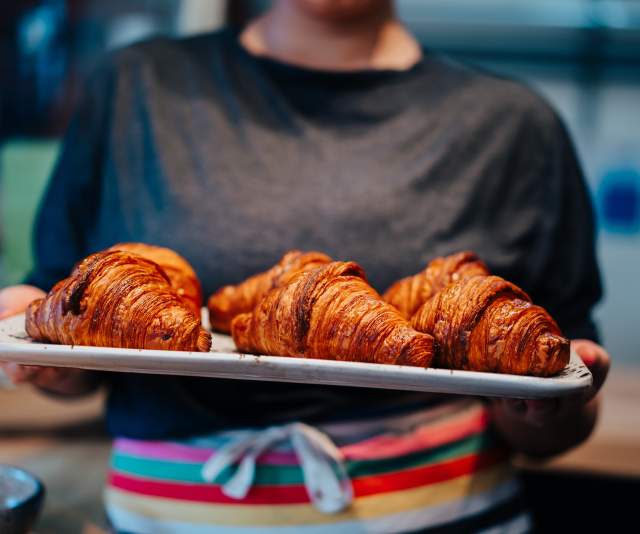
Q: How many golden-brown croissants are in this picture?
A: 6